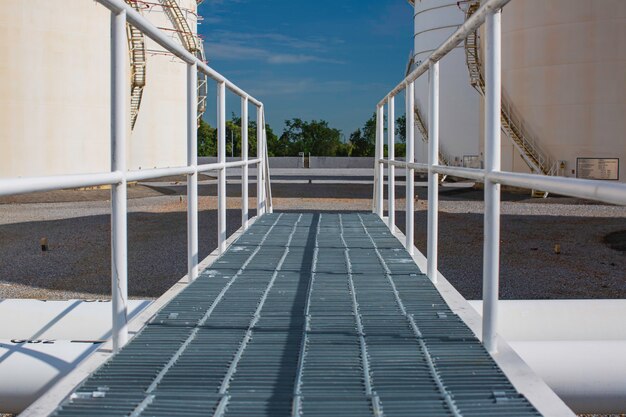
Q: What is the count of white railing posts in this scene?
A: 10